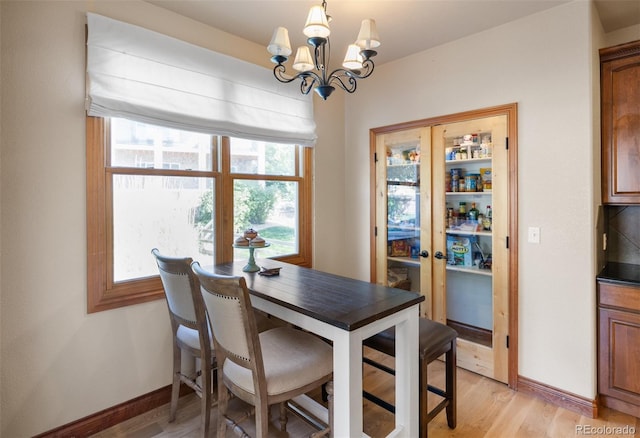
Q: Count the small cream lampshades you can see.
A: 5